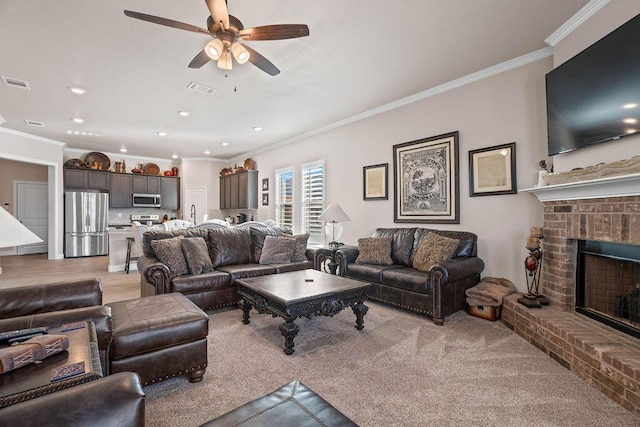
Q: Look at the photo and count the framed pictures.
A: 5